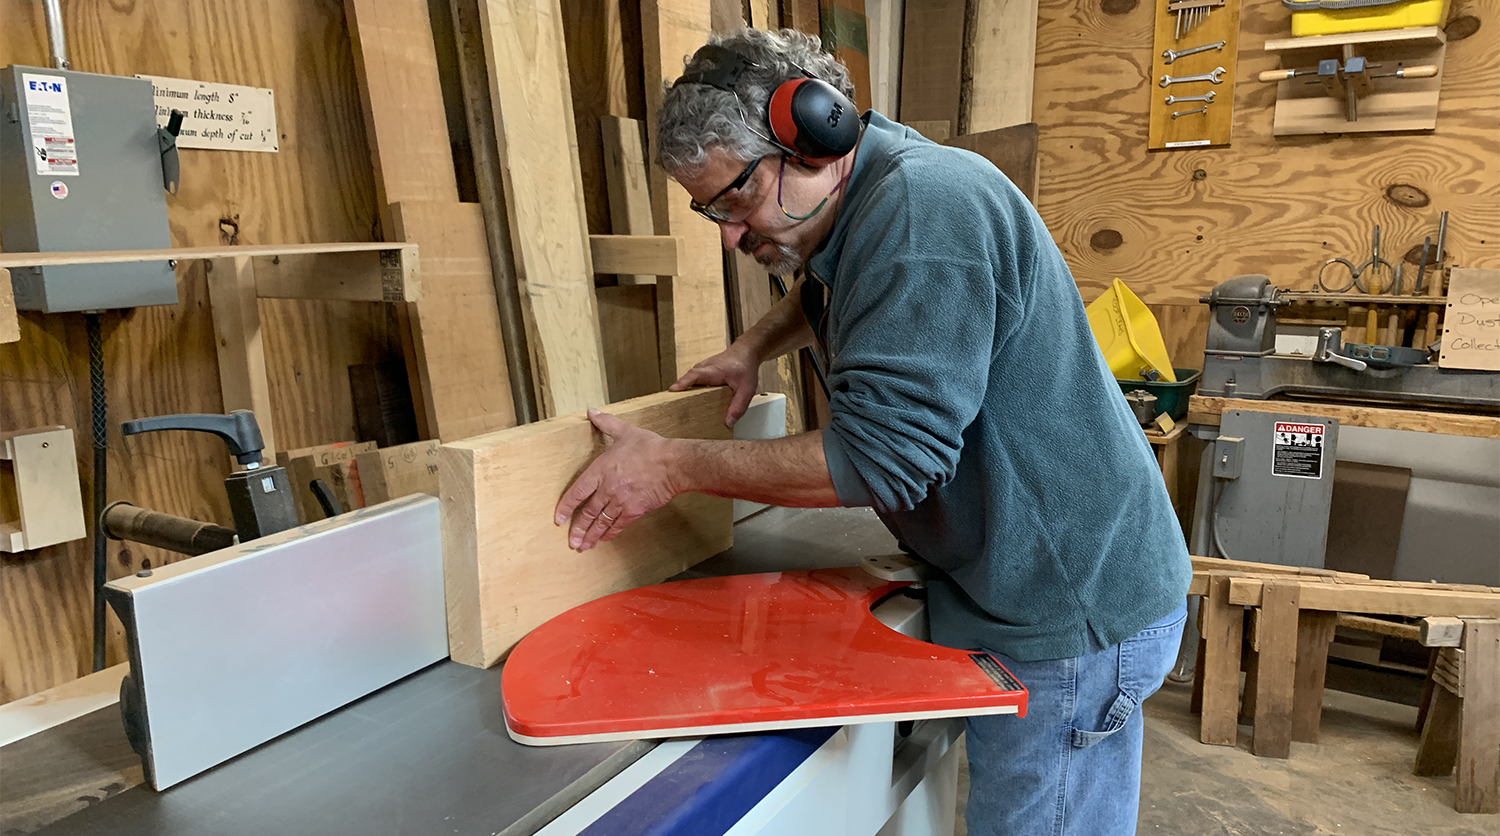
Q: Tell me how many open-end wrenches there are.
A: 4